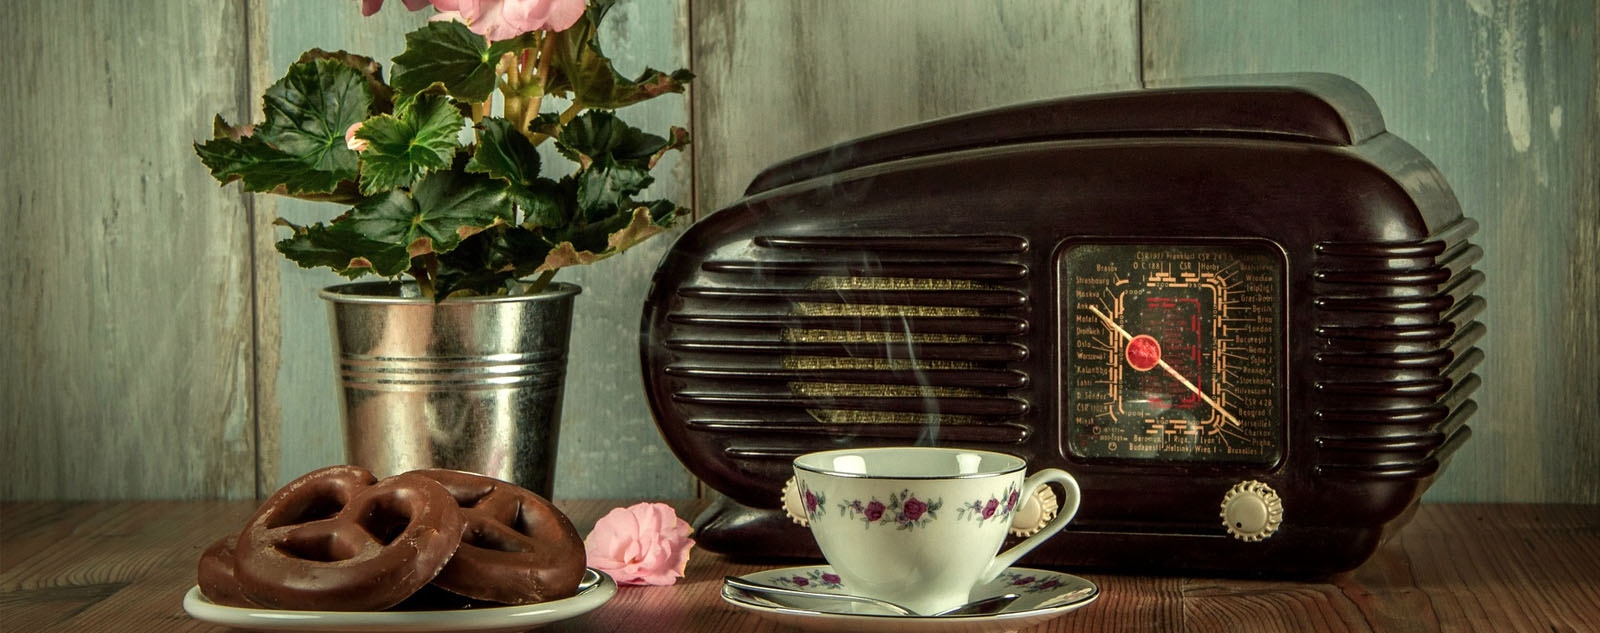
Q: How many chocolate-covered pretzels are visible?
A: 3